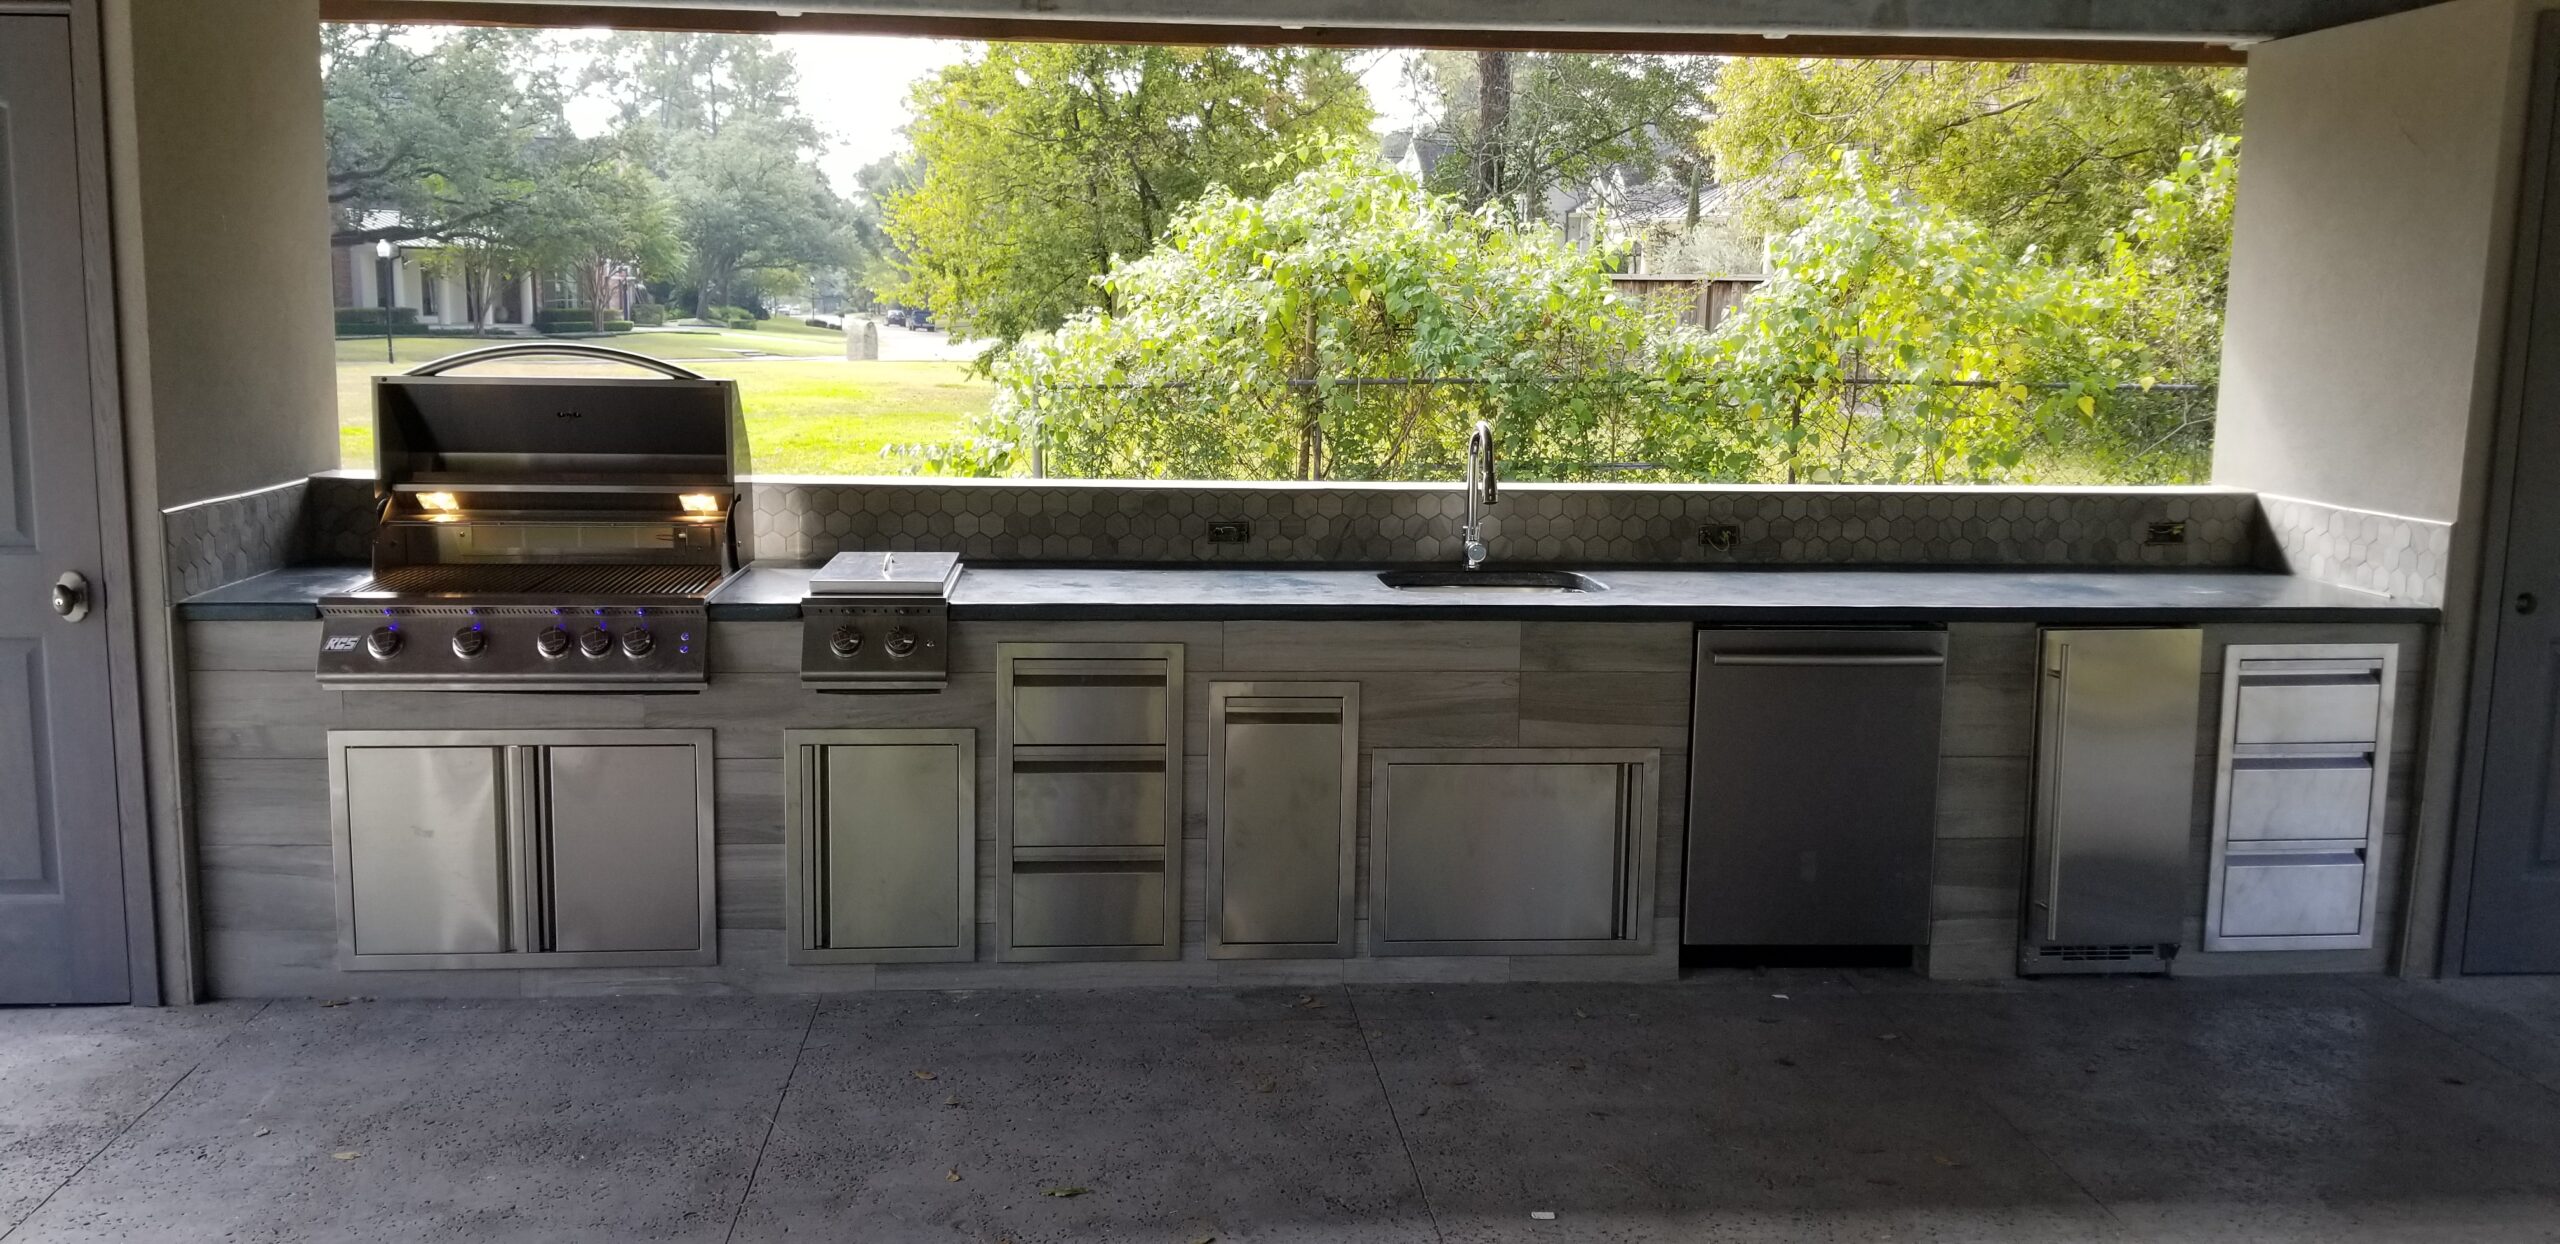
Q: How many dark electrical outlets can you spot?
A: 3